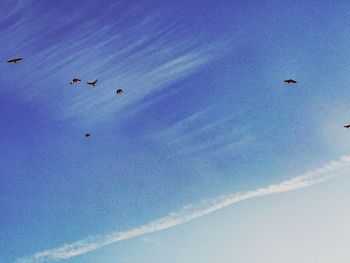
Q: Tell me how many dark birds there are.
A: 7